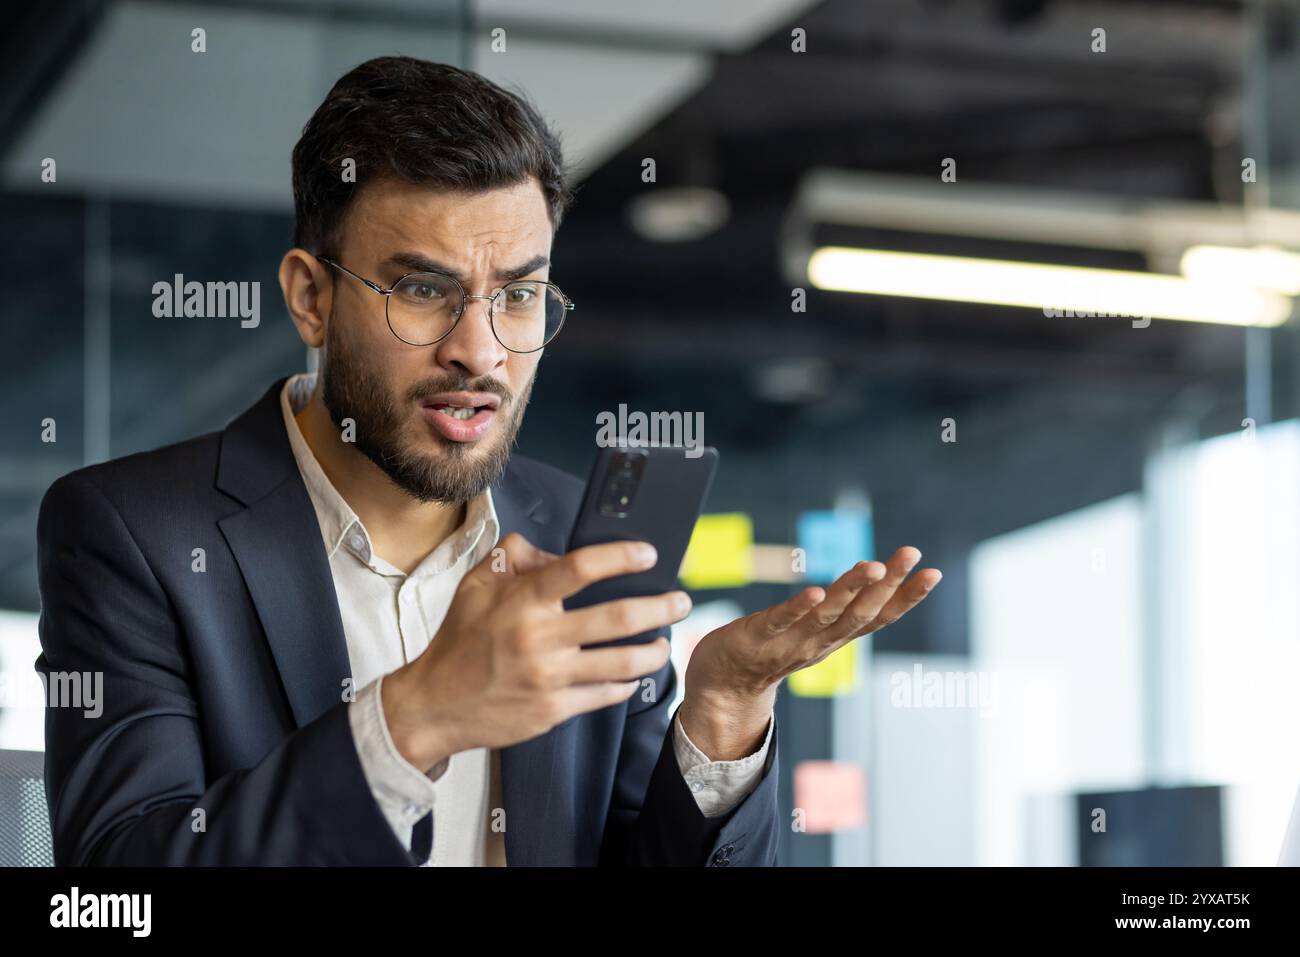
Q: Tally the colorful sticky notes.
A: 4